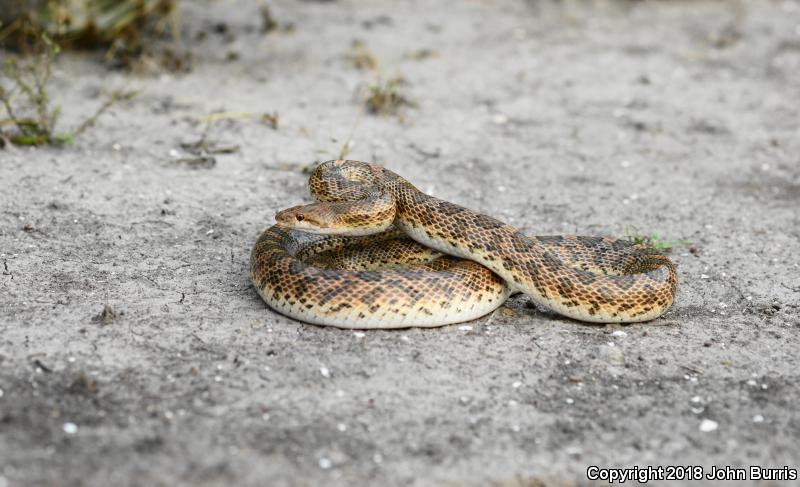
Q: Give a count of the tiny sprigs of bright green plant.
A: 1